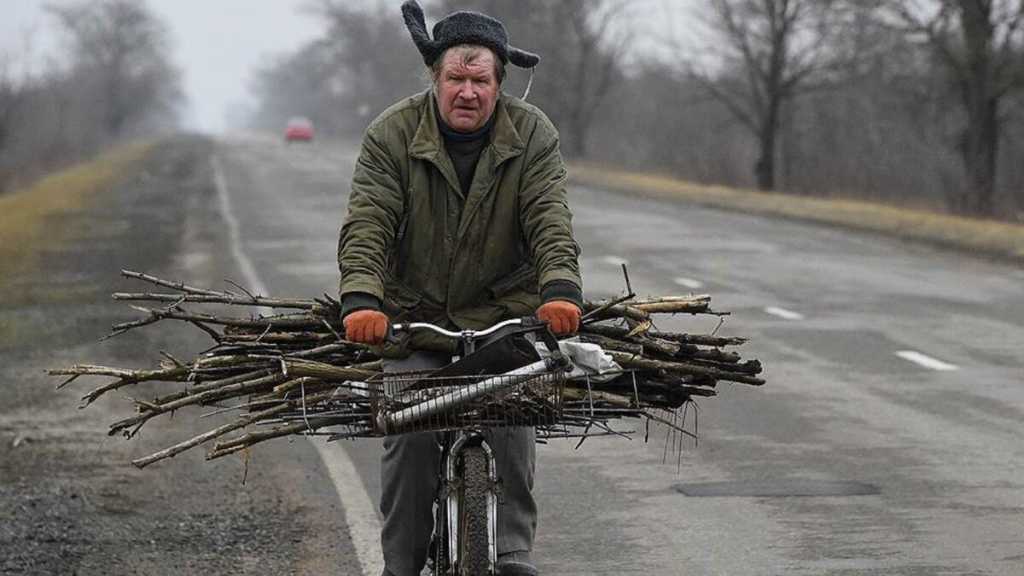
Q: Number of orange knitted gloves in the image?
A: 2